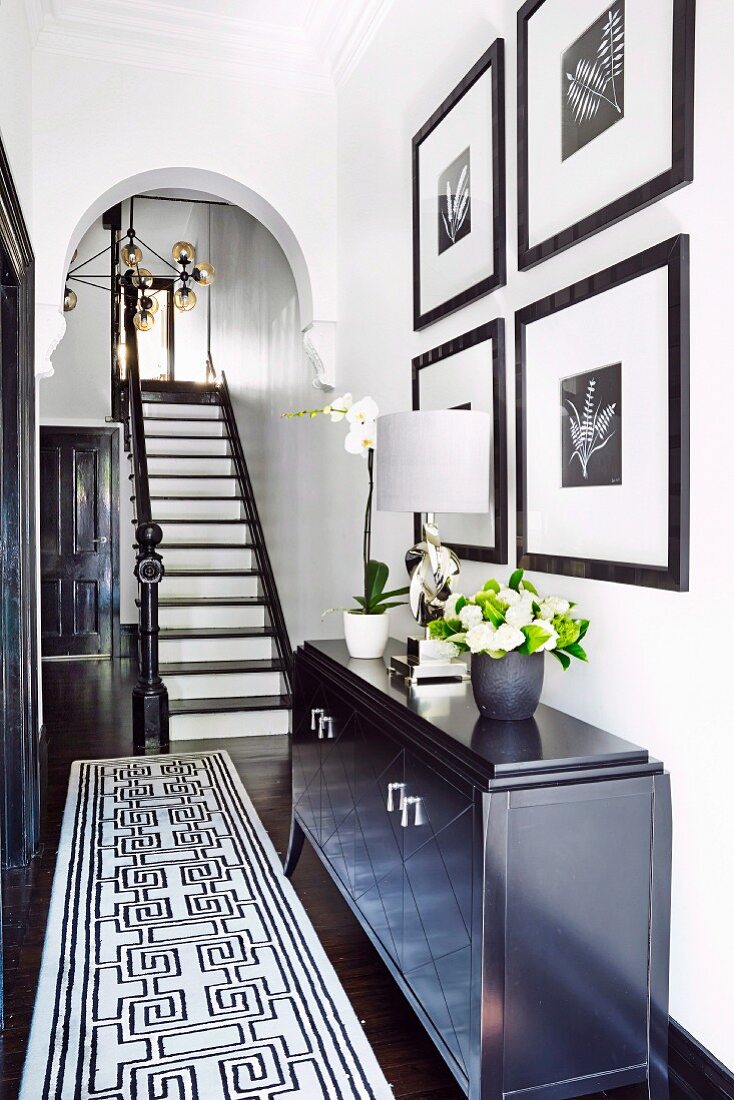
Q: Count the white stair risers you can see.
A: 13